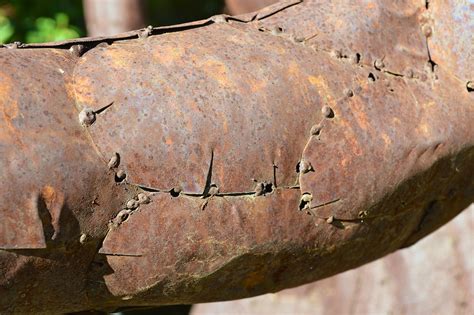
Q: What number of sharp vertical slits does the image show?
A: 2